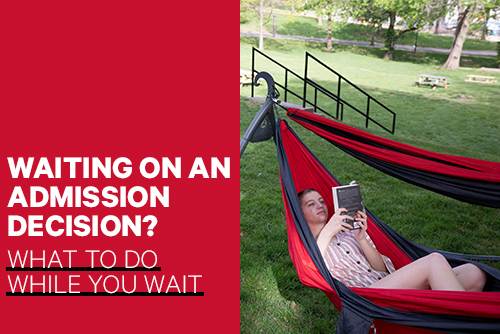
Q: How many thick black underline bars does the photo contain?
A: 2